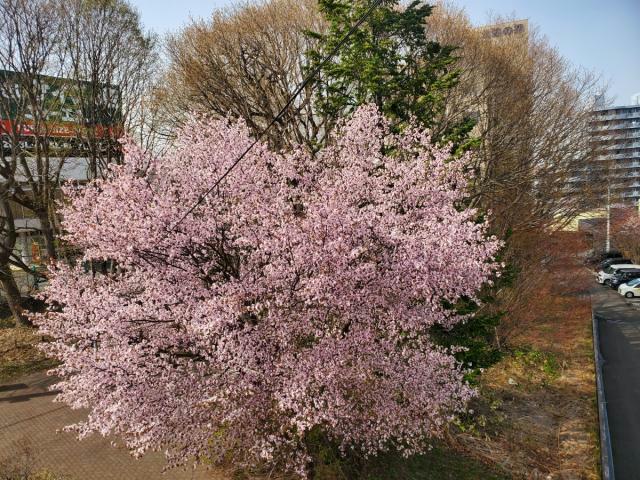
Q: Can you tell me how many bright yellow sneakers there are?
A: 0